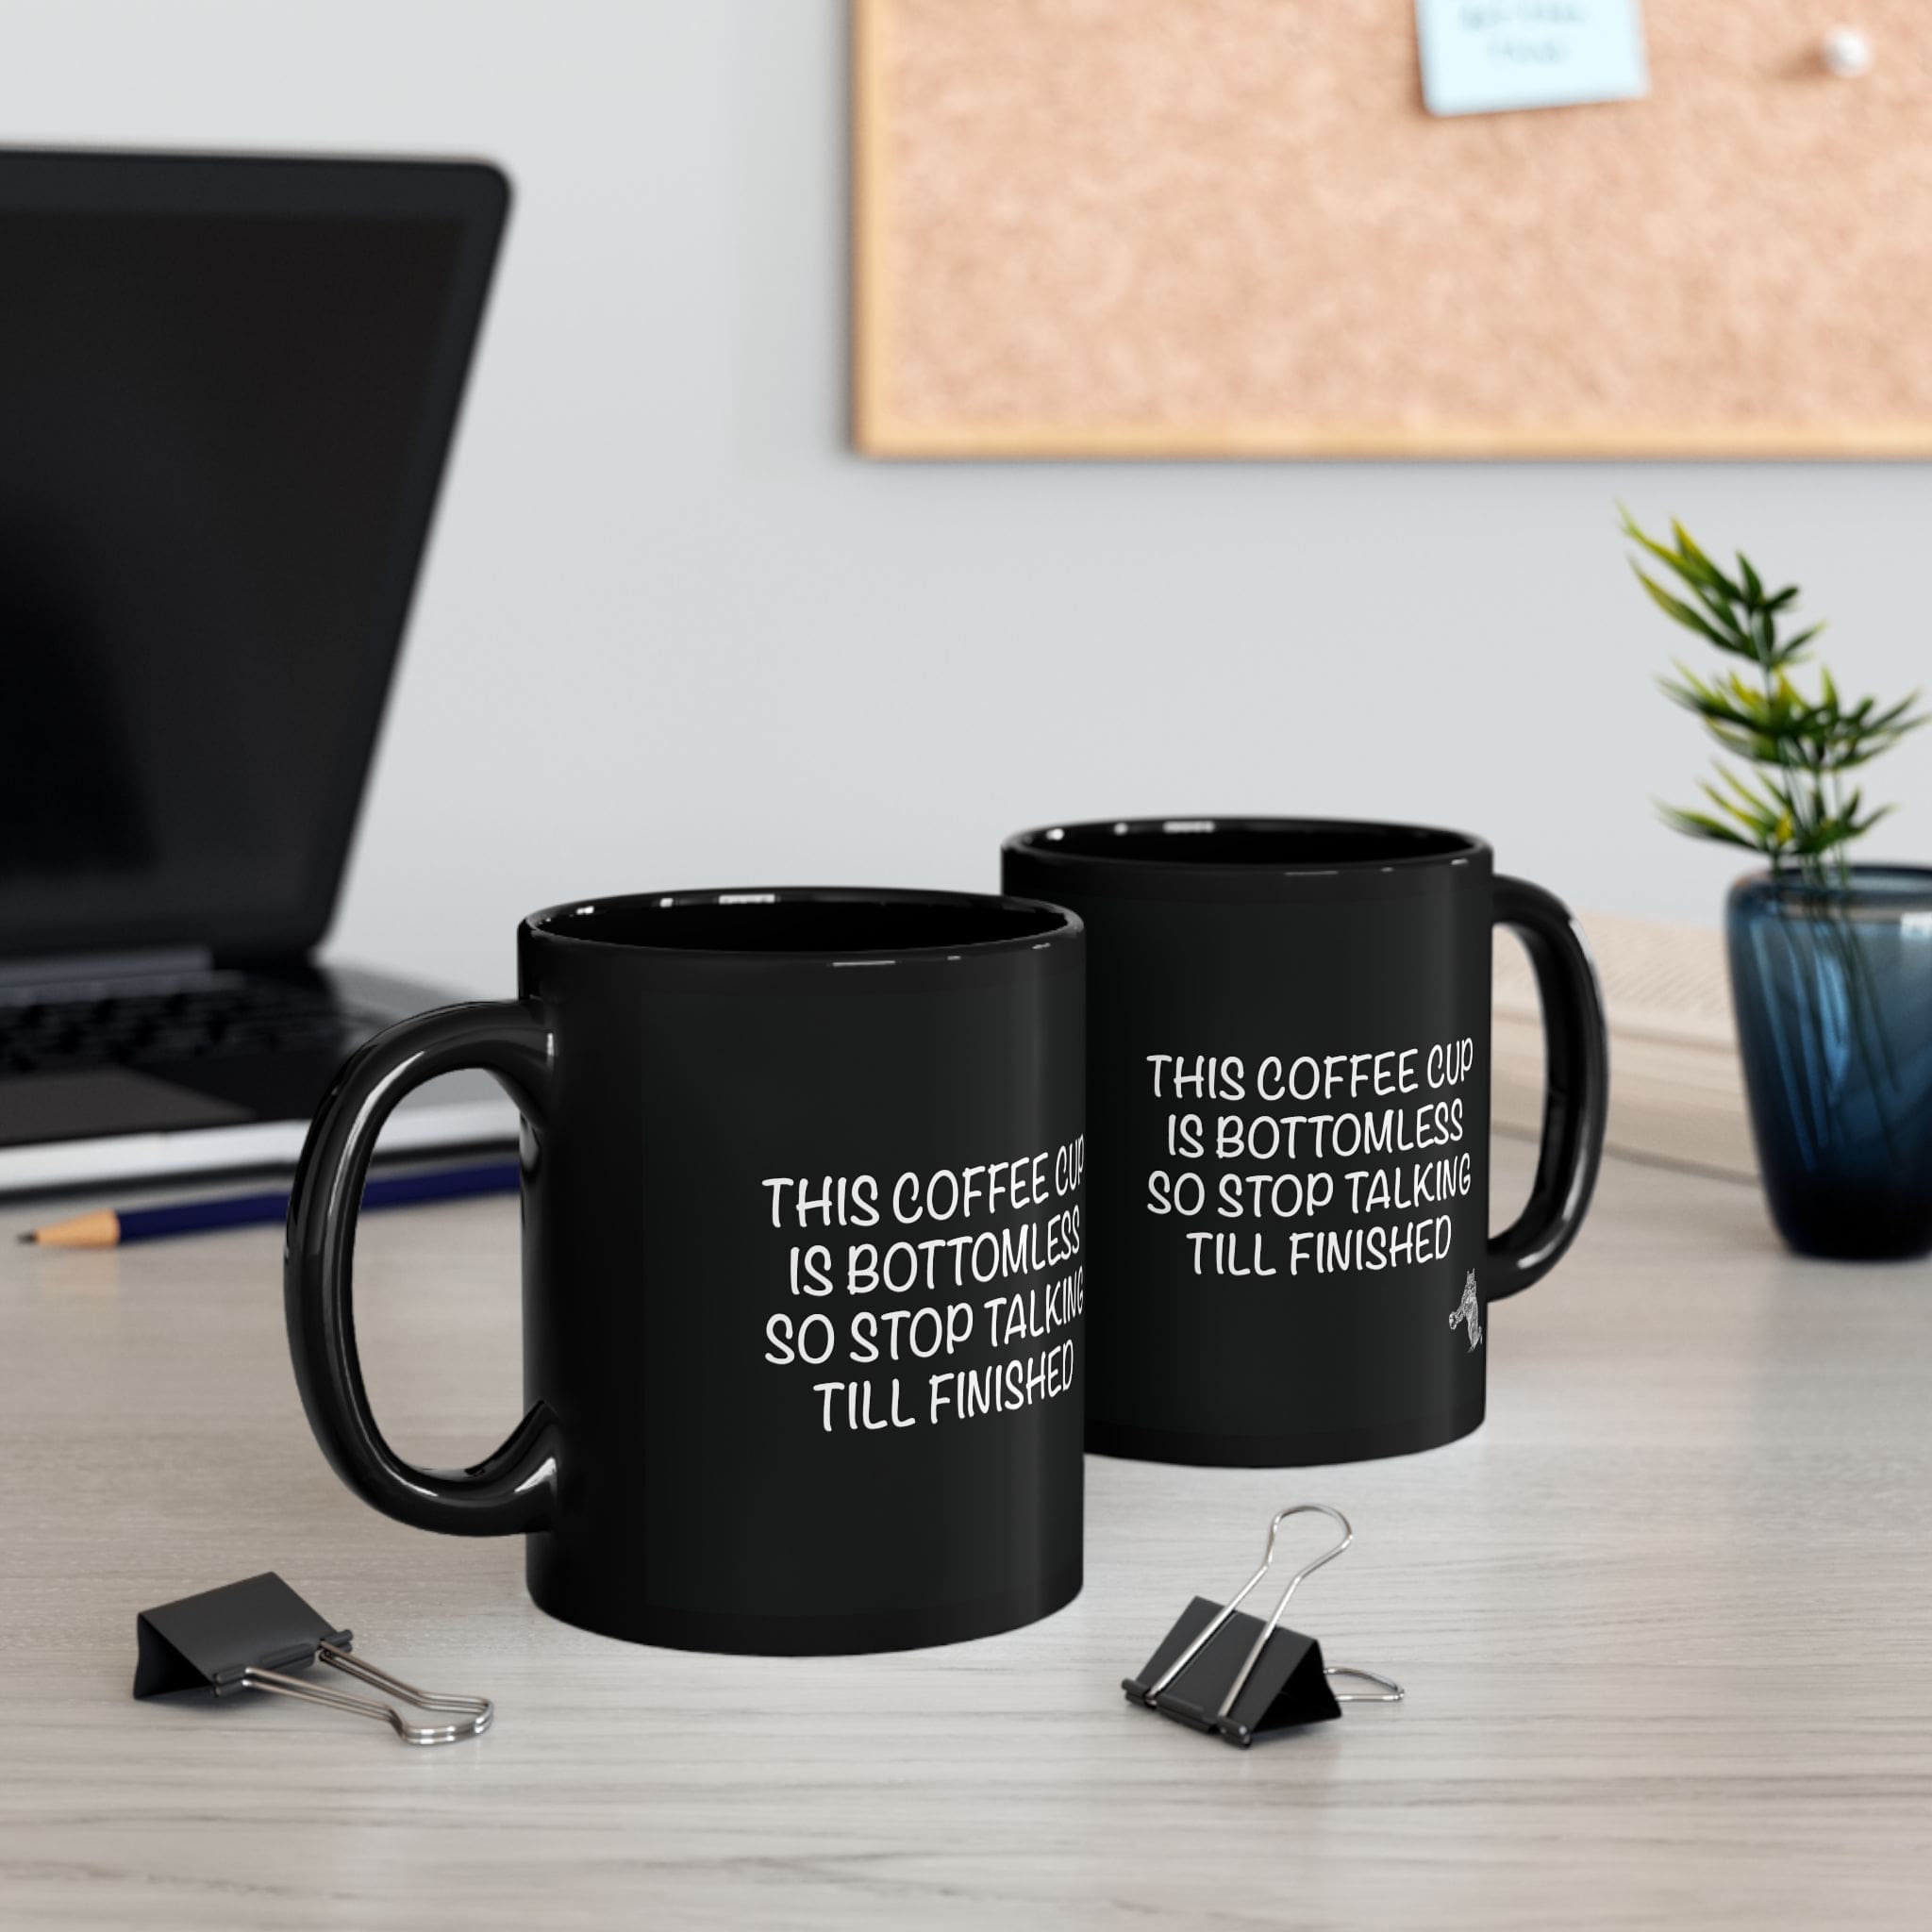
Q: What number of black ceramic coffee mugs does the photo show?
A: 2